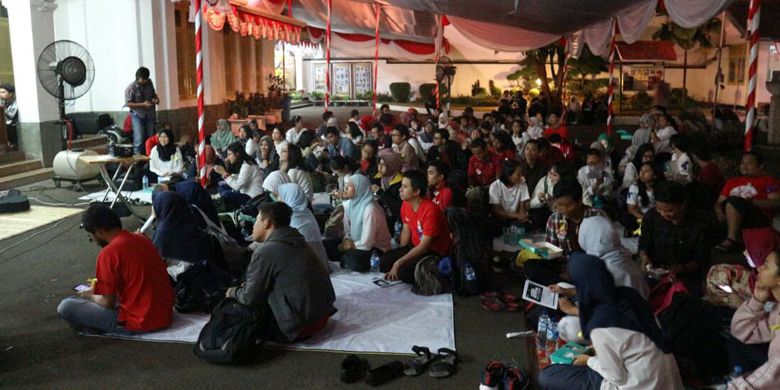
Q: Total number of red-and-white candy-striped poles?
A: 7